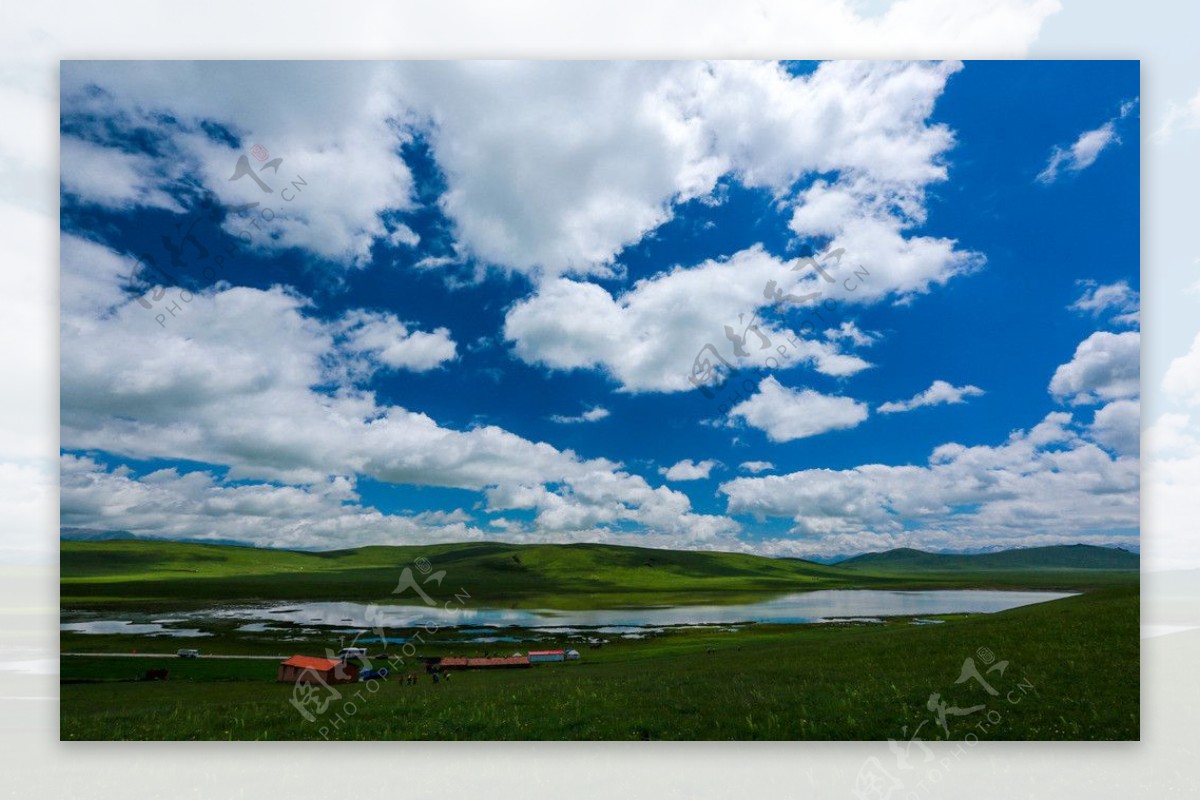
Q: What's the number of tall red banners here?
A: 0